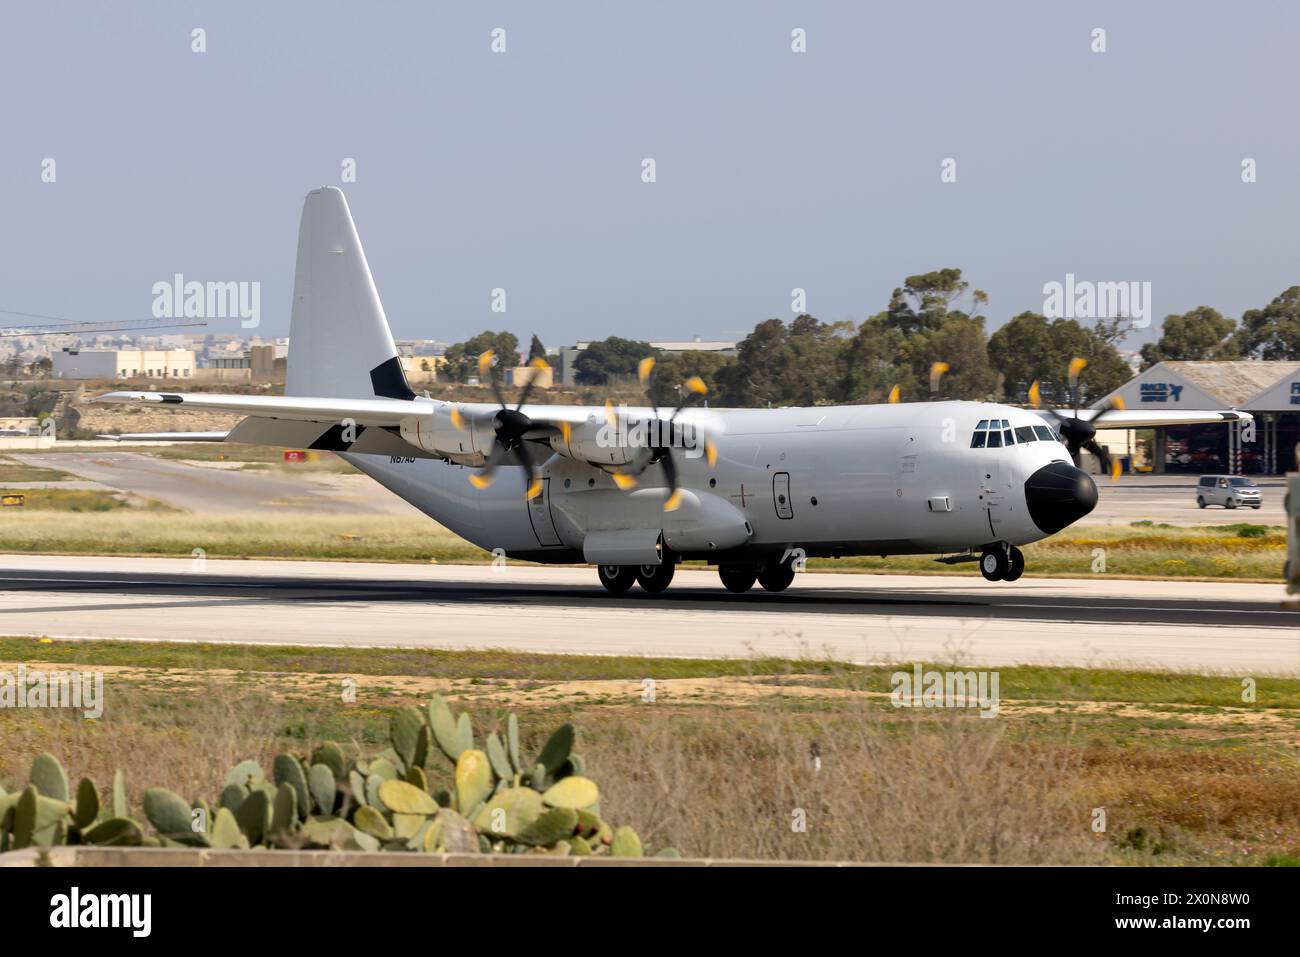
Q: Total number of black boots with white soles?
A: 0